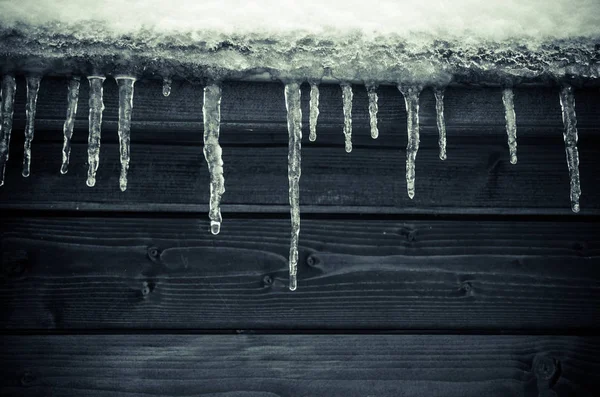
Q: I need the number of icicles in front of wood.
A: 15